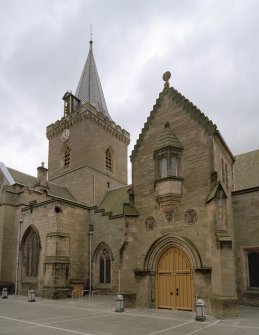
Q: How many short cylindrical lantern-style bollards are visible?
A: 4